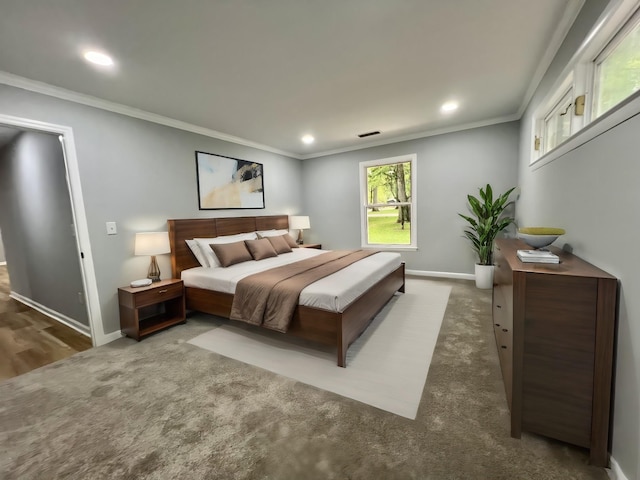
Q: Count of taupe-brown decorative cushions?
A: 4